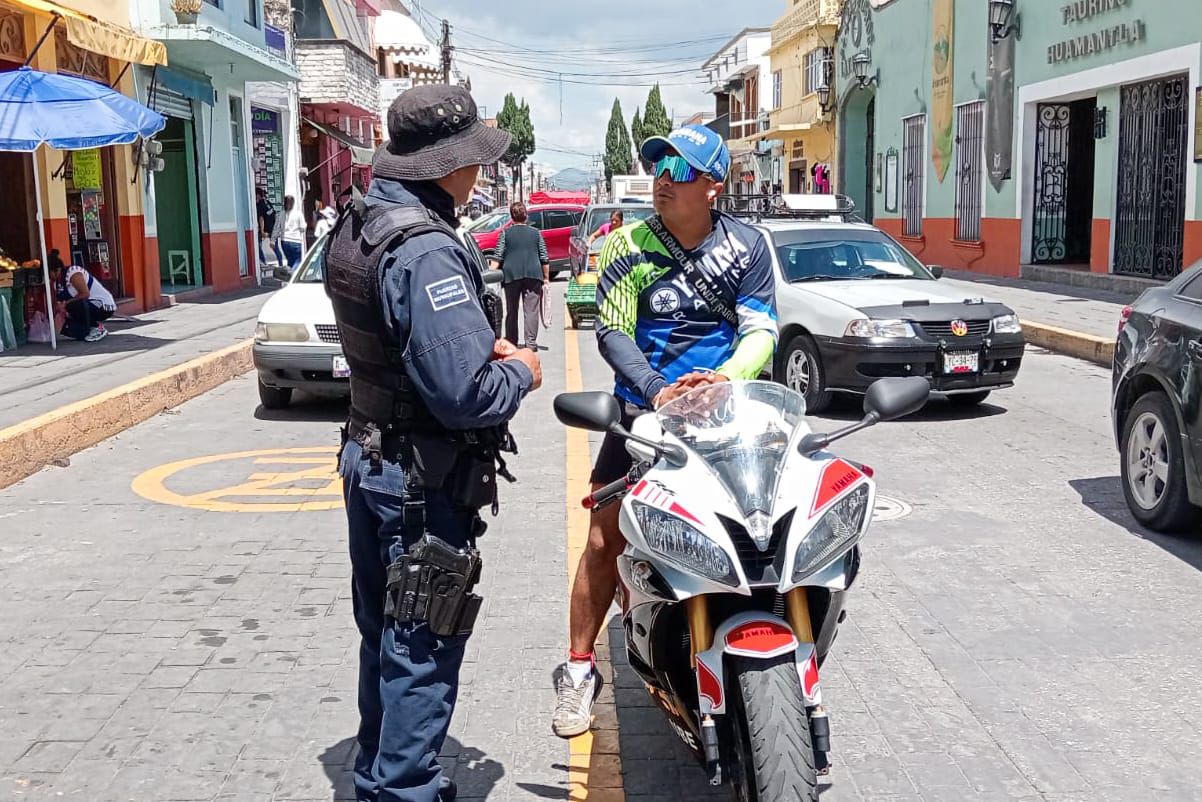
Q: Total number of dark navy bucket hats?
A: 1